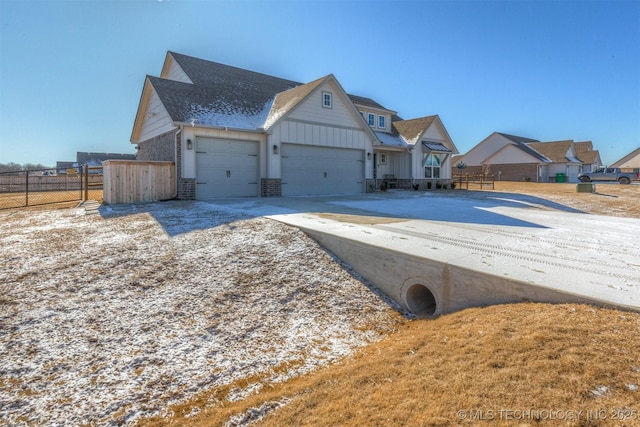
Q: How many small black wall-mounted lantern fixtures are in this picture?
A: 3